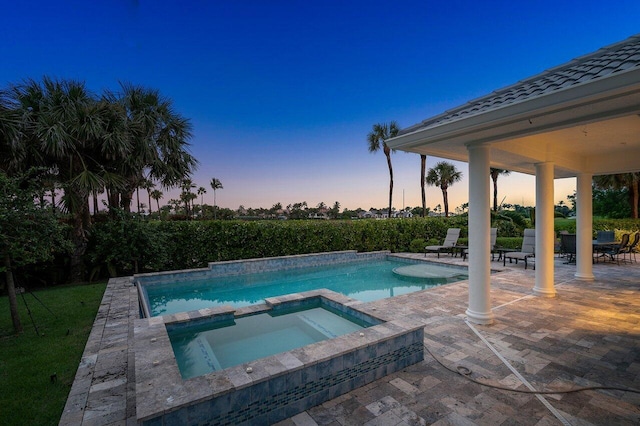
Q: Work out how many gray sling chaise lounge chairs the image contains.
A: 3